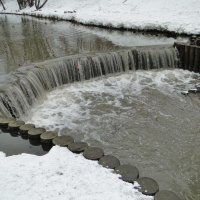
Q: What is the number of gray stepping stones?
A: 12